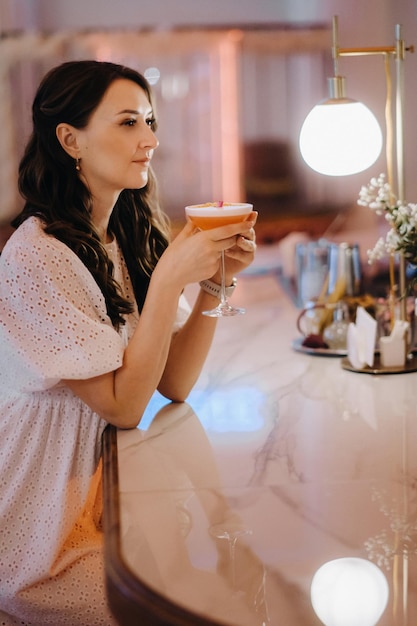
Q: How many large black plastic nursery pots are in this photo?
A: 0